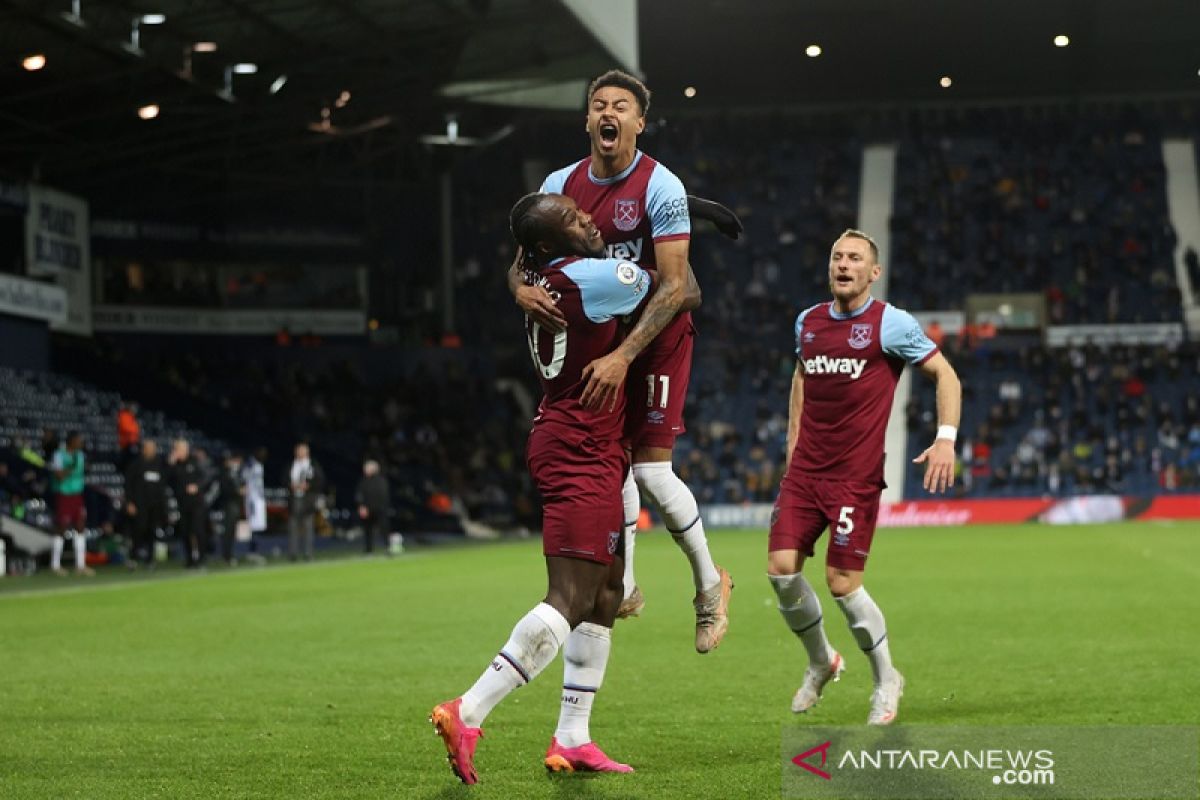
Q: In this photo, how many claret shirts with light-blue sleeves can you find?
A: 3